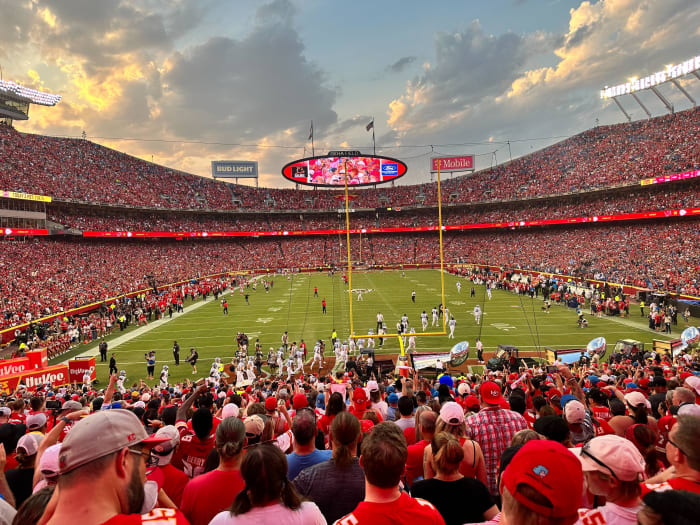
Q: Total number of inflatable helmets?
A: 0